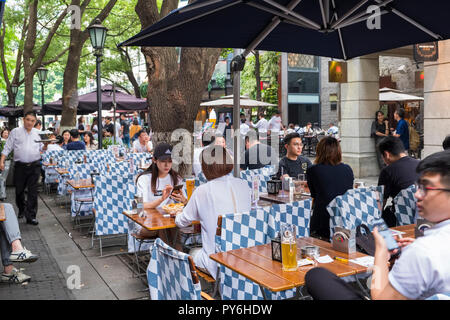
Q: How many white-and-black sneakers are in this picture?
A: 2